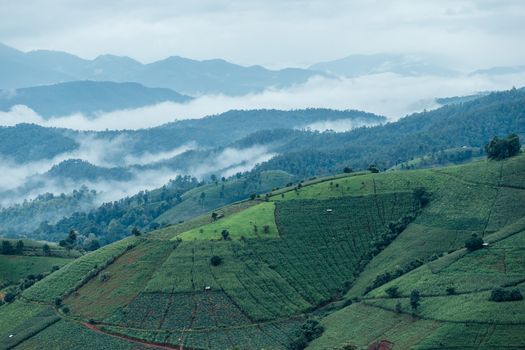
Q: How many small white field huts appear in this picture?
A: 4